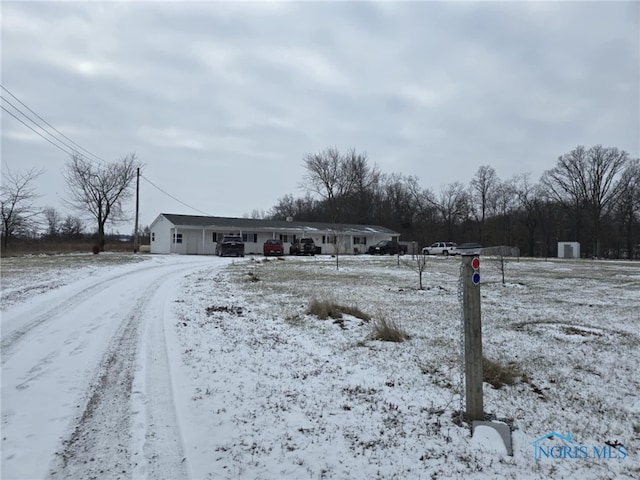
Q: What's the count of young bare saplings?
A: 3